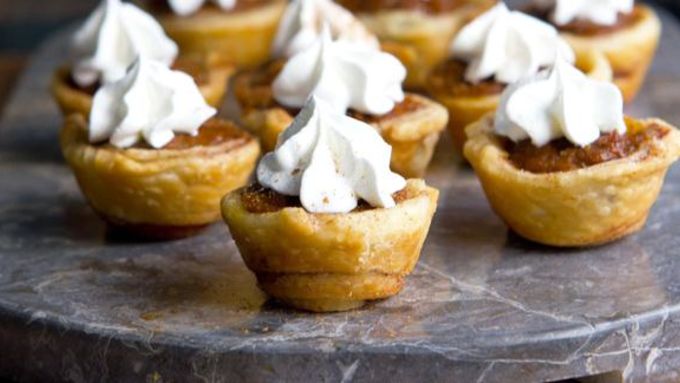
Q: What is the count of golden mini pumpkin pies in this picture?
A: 10